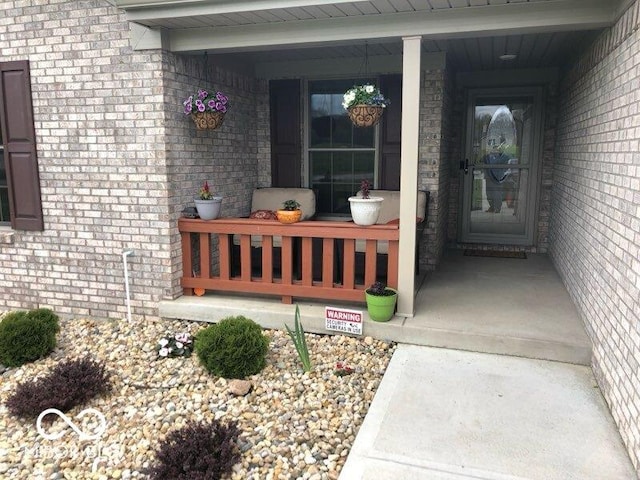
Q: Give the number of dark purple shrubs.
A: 2